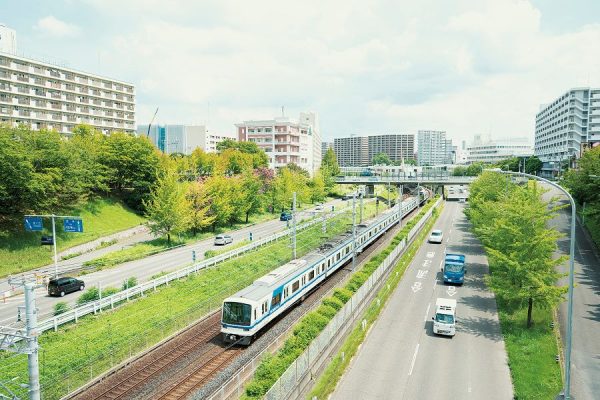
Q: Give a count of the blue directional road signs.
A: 2